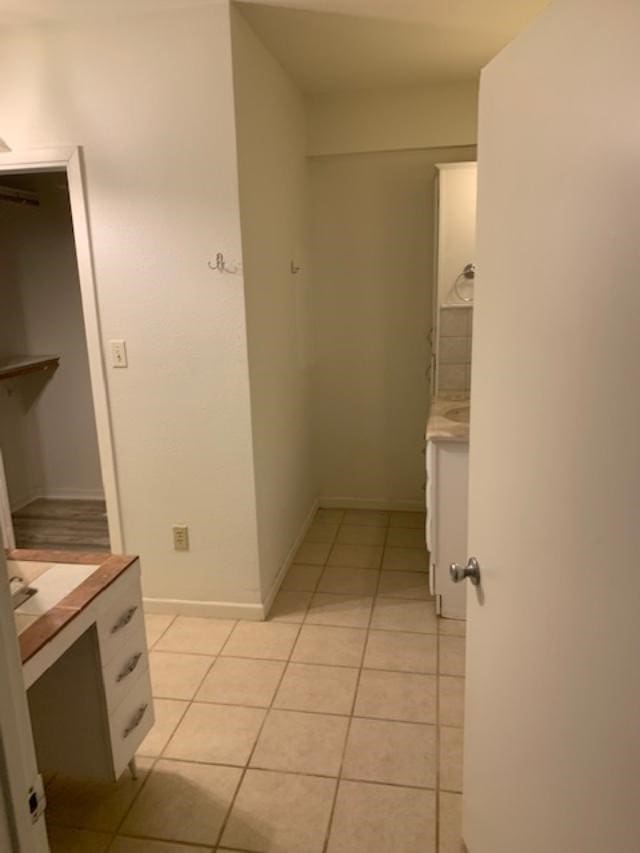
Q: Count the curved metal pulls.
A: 3